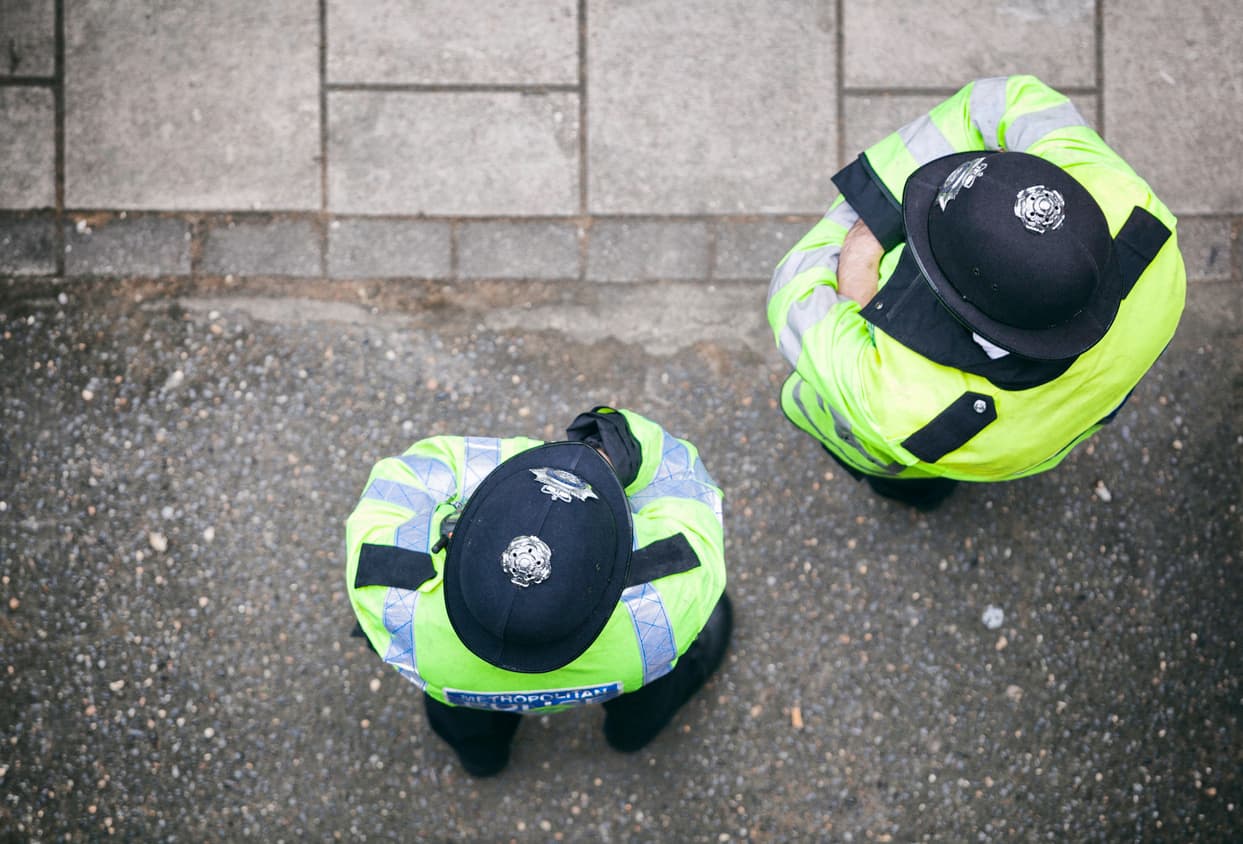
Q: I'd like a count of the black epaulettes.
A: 4